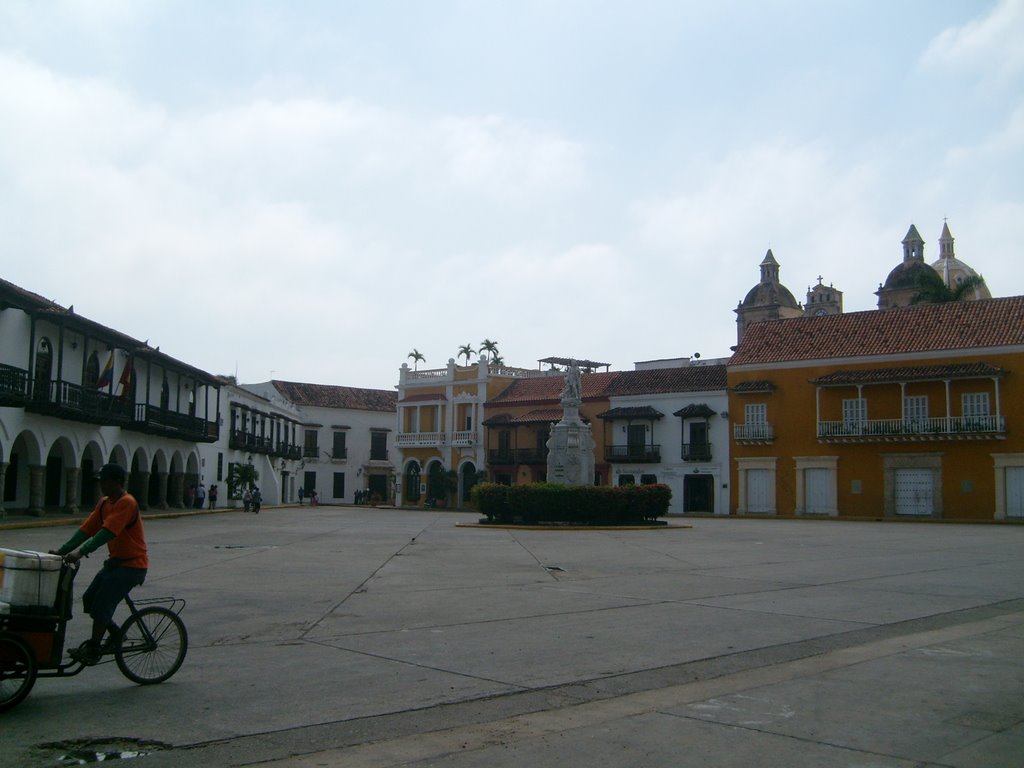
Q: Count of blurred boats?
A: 0